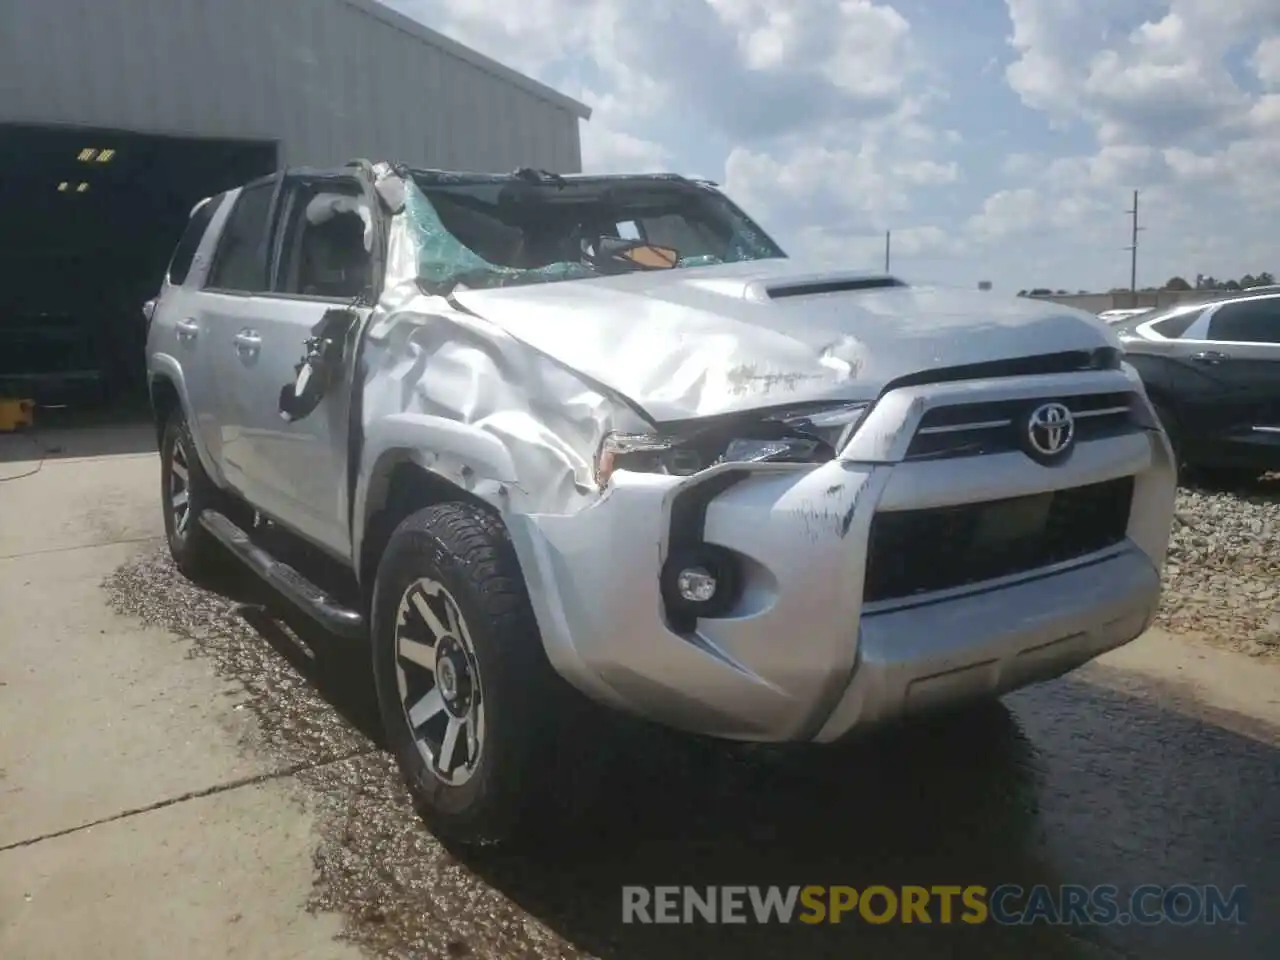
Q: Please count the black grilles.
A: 2